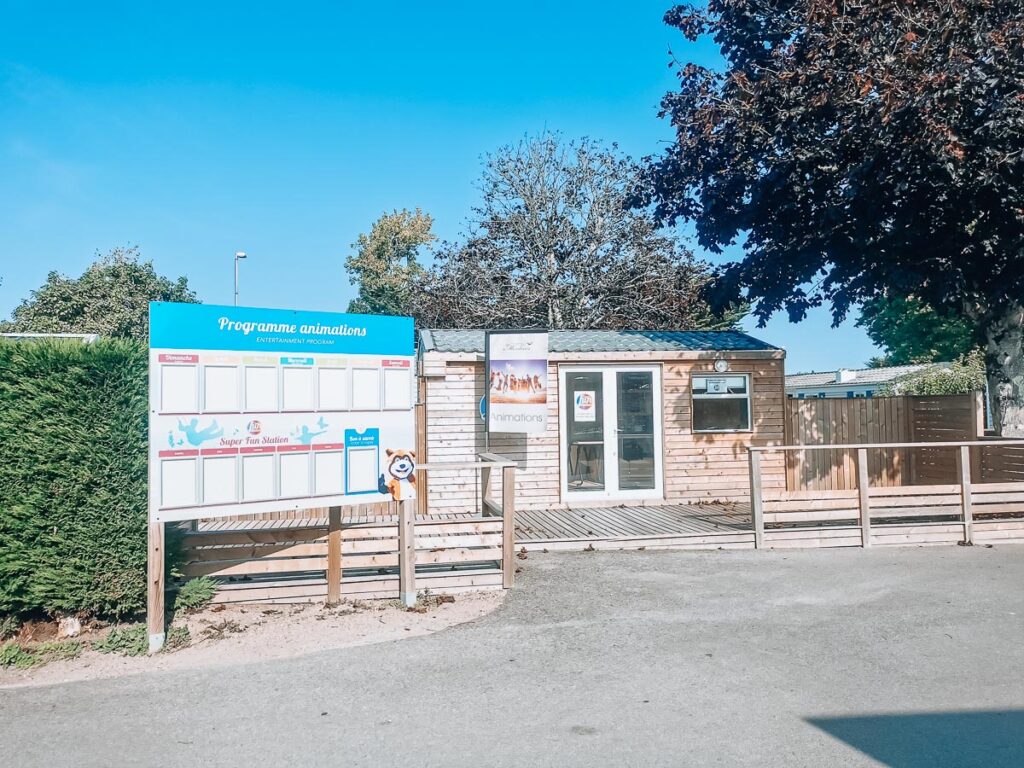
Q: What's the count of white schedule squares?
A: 13